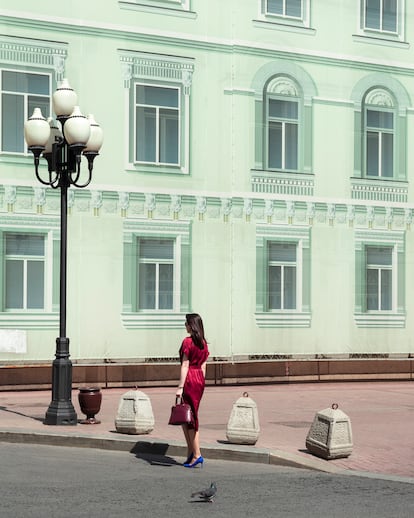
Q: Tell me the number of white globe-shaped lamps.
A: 5